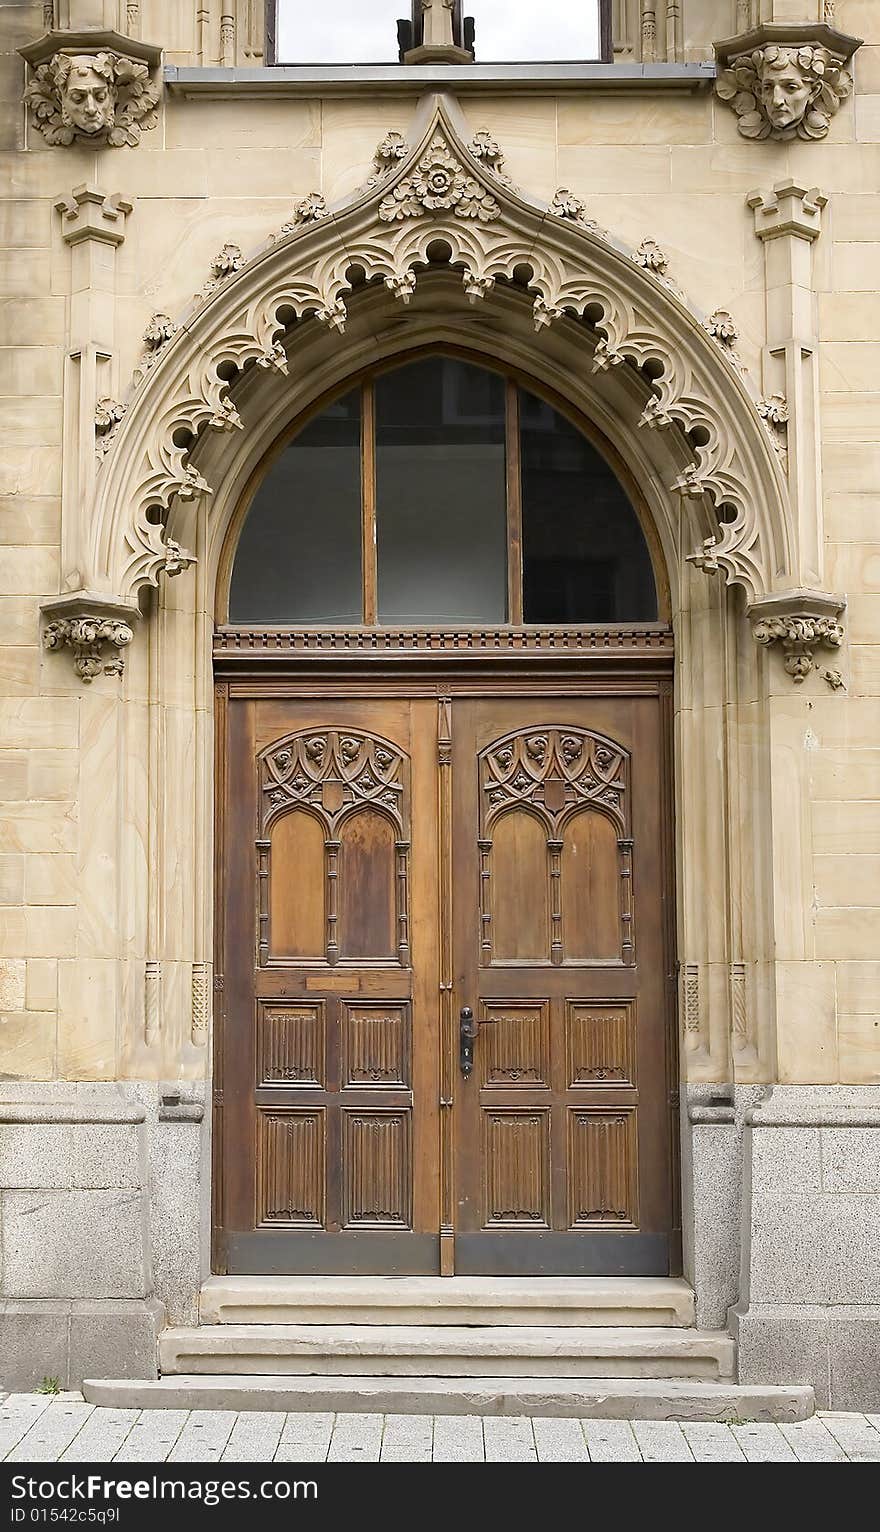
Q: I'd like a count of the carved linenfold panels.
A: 8